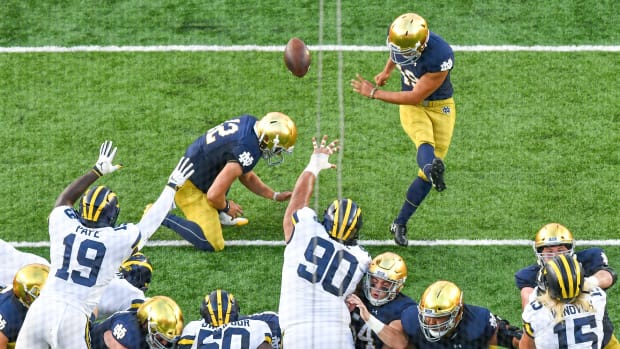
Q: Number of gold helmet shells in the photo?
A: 7